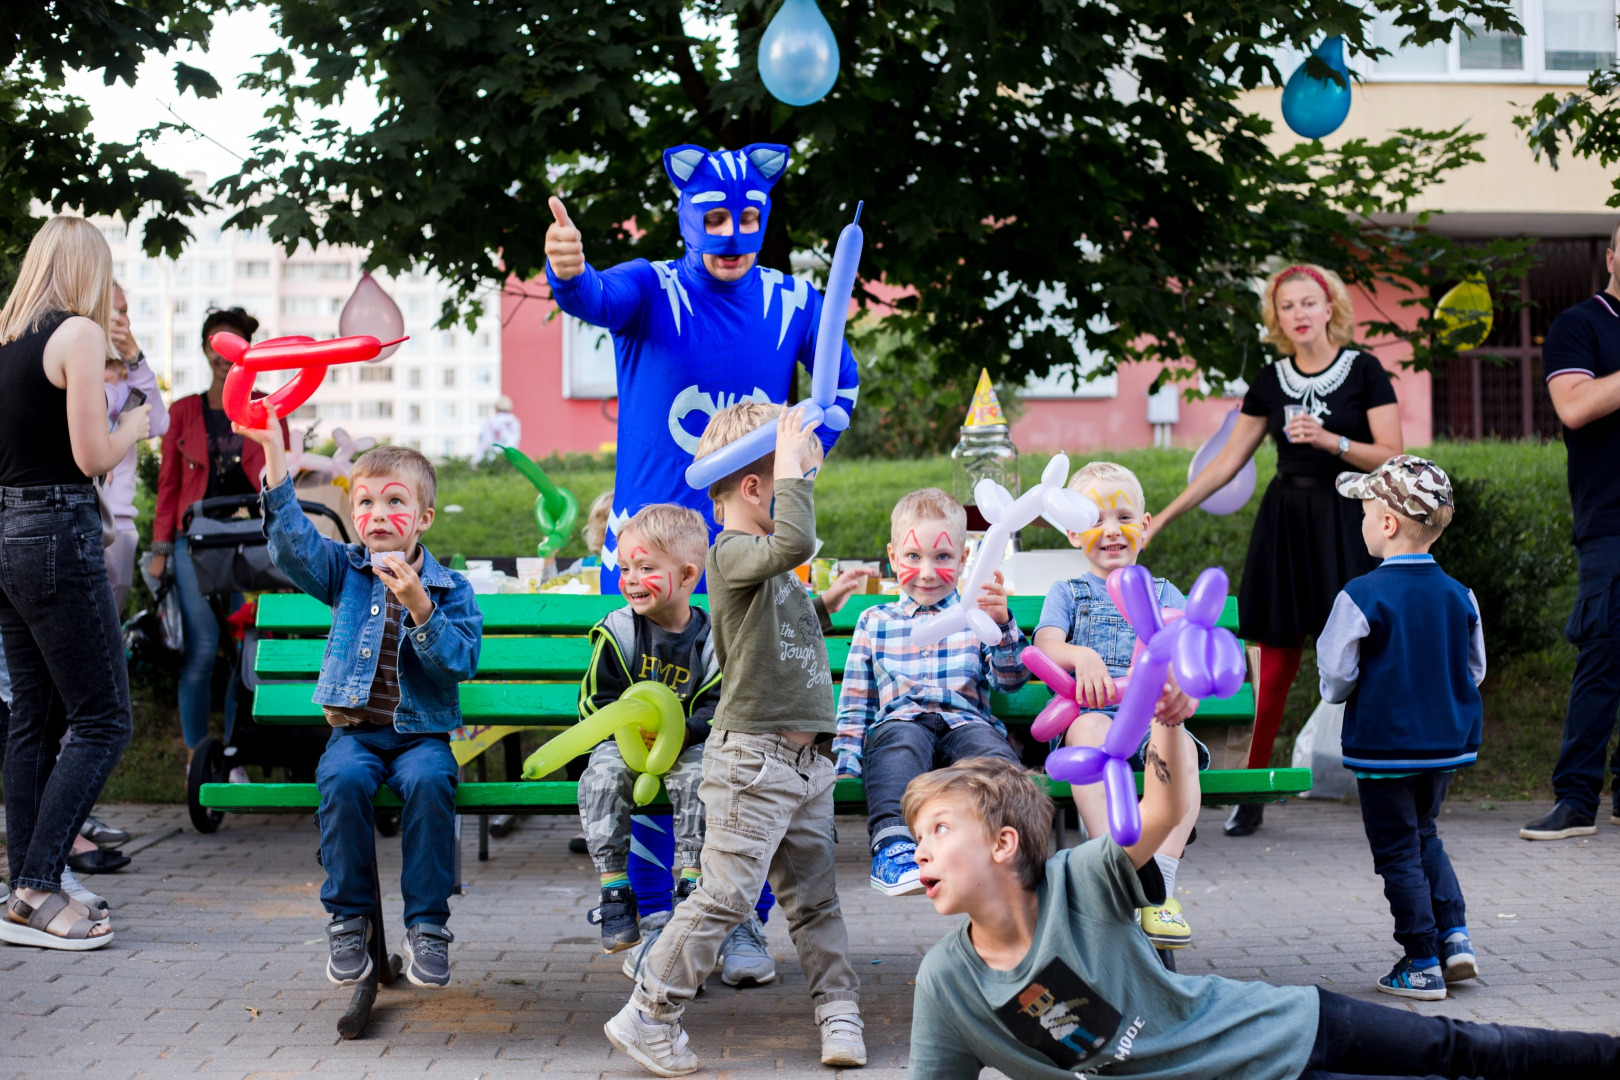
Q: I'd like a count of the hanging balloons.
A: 5